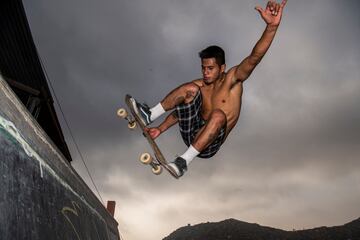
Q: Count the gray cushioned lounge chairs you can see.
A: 0